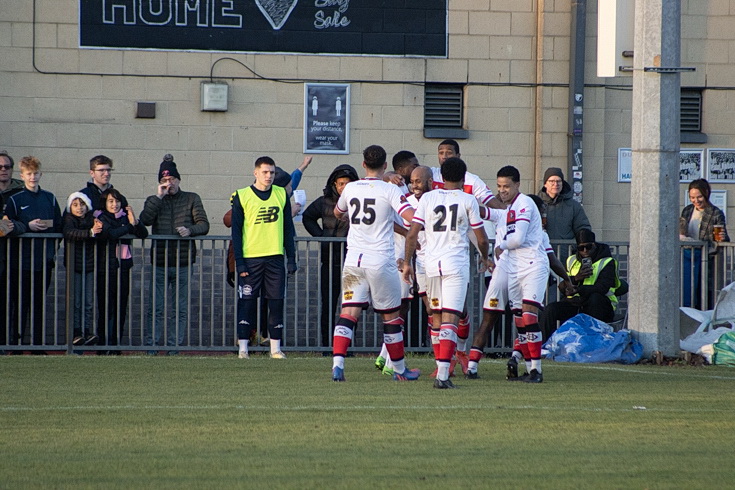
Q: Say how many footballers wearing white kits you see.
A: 7